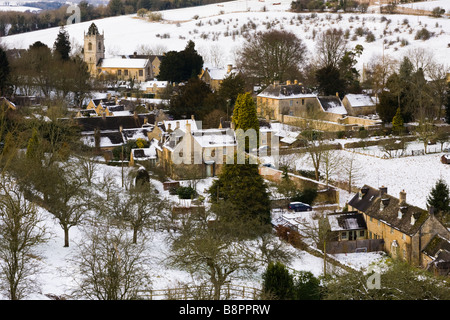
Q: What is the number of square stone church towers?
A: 1